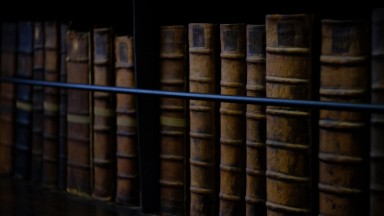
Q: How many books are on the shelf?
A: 15